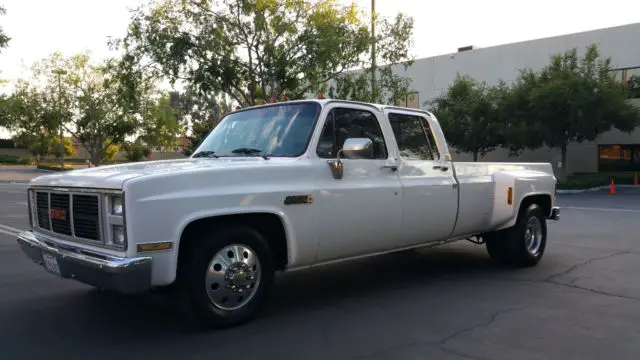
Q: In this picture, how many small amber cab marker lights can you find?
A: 5